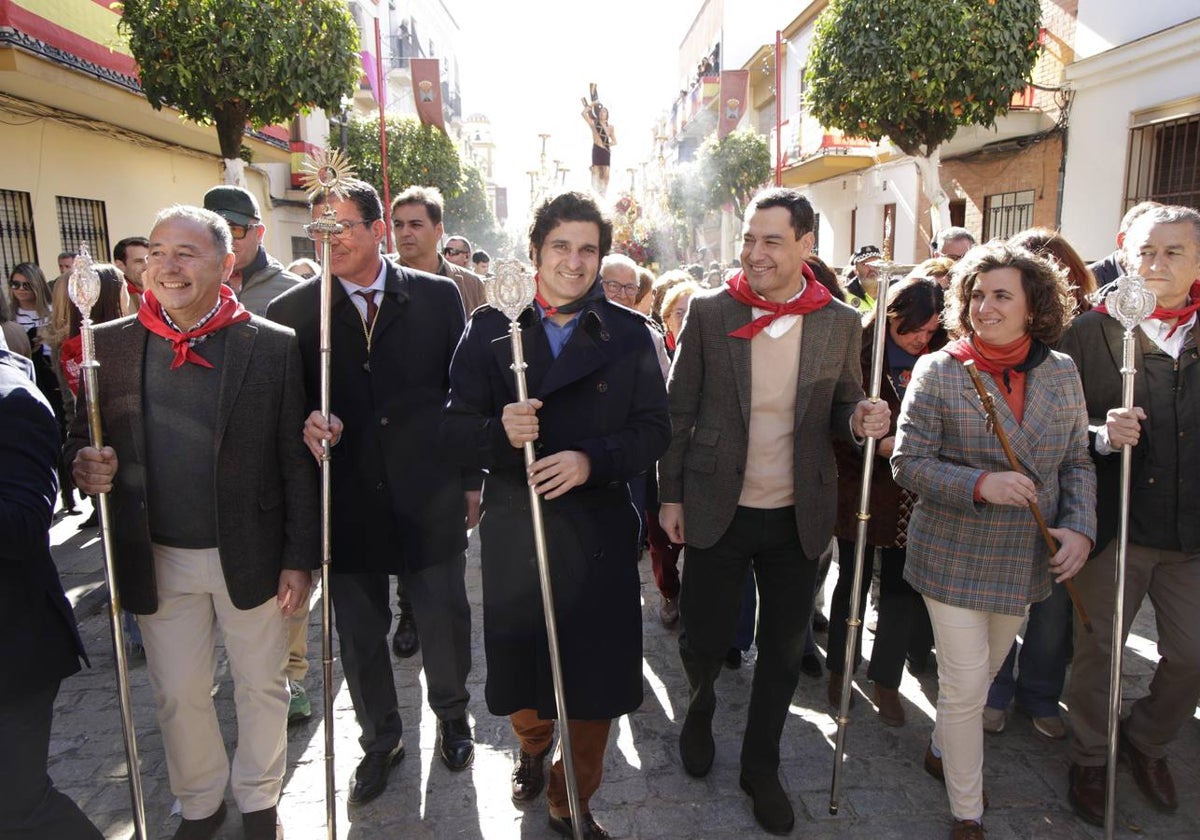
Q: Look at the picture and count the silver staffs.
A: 5